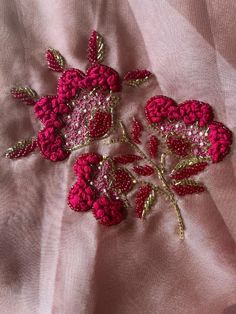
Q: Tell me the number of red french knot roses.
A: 10